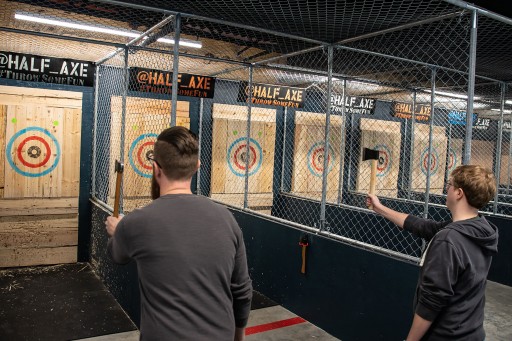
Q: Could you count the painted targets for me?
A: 7